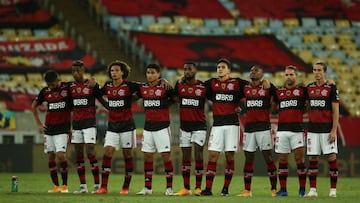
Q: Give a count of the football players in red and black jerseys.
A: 9